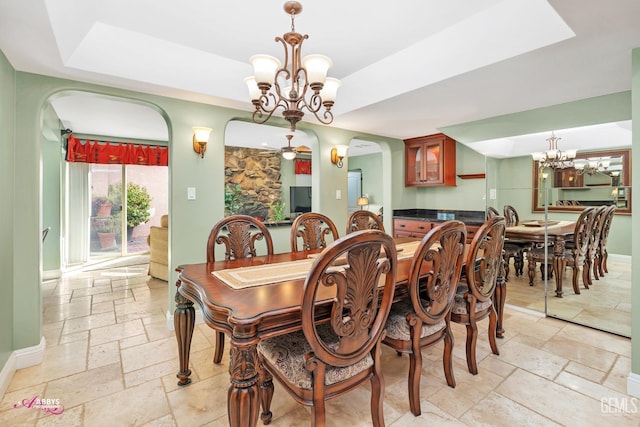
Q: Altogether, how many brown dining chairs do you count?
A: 6